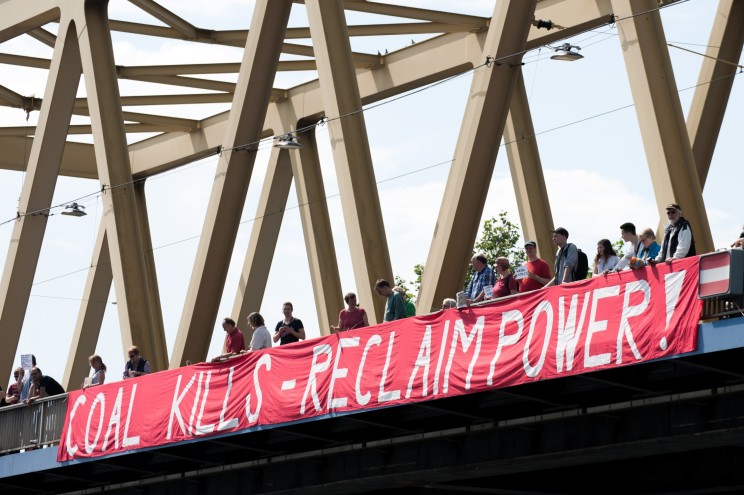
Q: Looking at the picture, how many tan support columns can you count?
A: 12